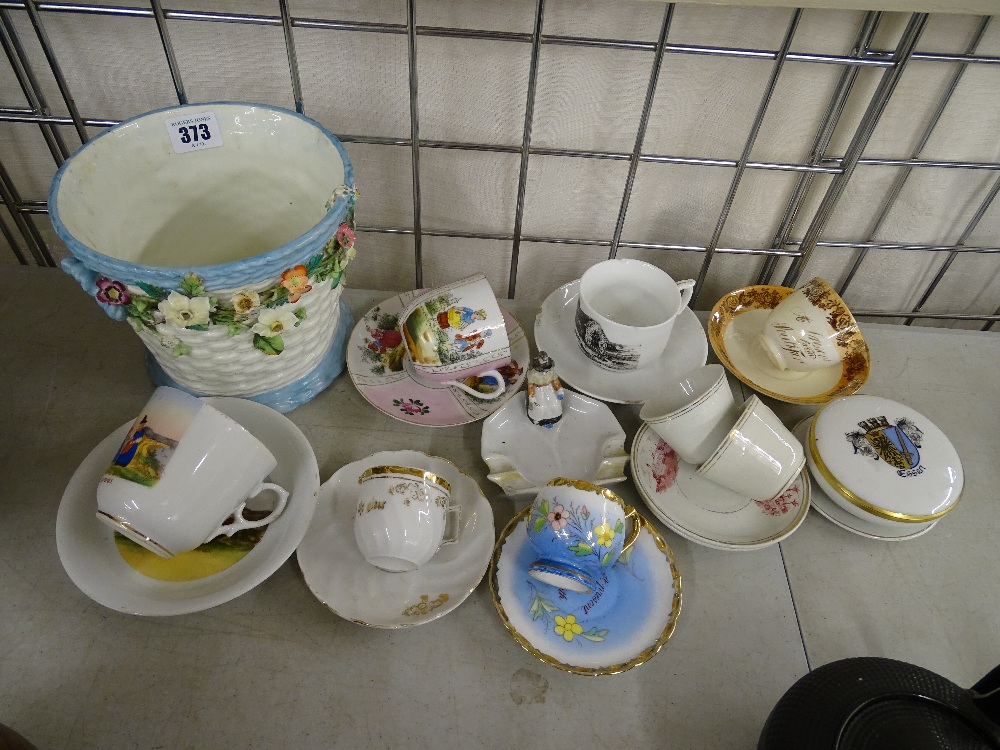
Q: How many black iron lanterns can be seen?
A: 0